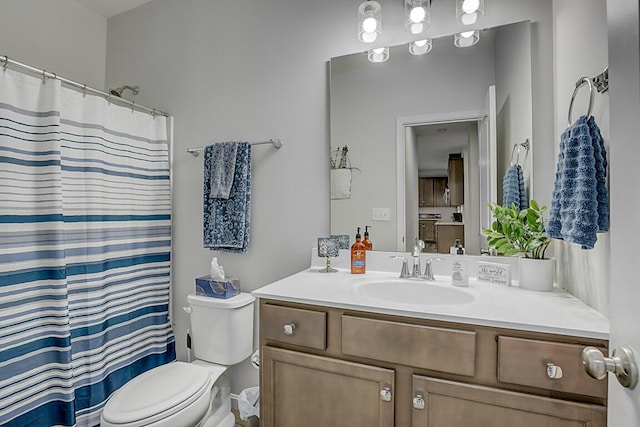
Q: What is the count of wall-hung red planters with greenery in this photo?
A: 0